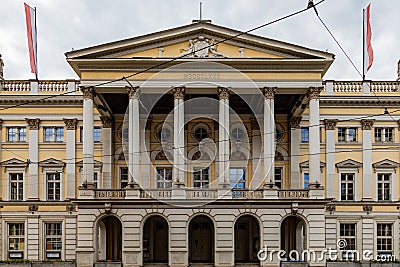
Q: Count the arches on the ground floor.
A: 5